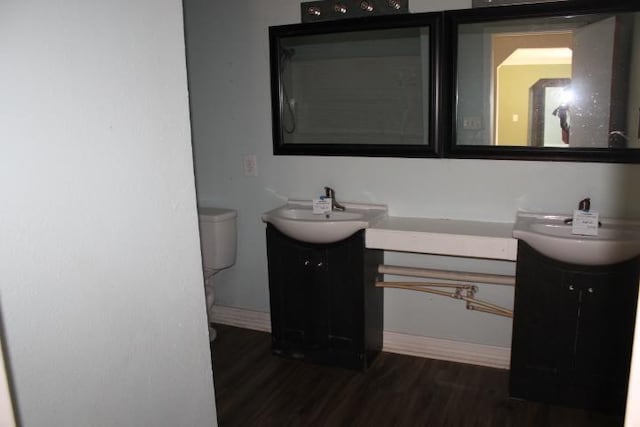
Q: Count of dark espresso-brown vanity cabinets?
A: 2